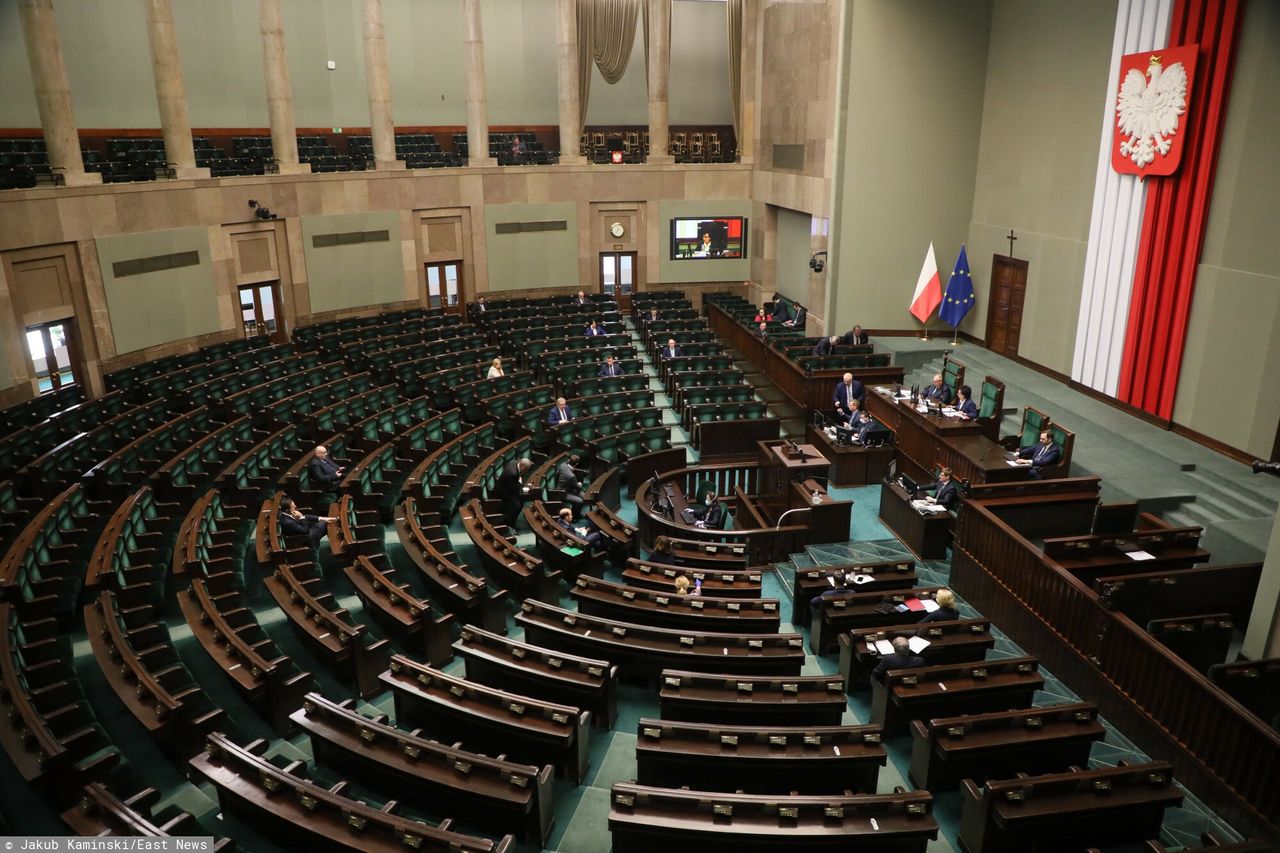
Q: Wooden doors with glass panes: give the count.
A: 4